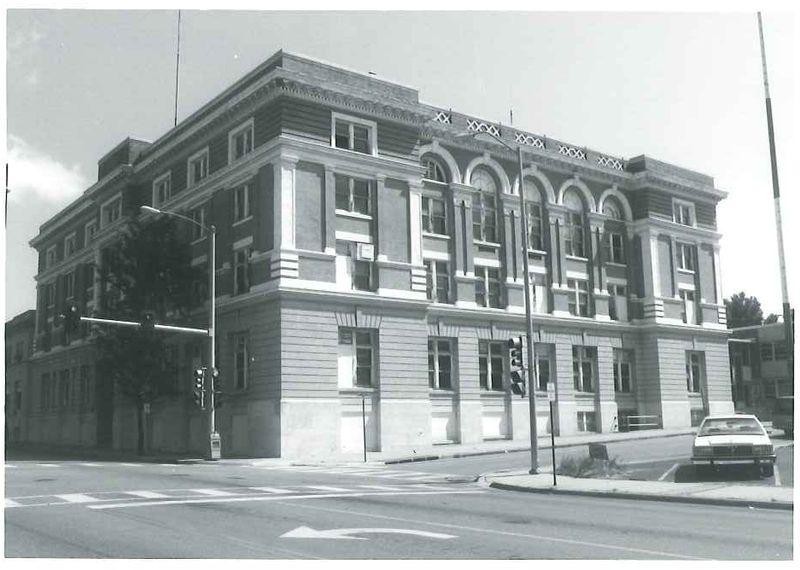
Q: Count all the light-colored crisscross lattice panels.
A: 5